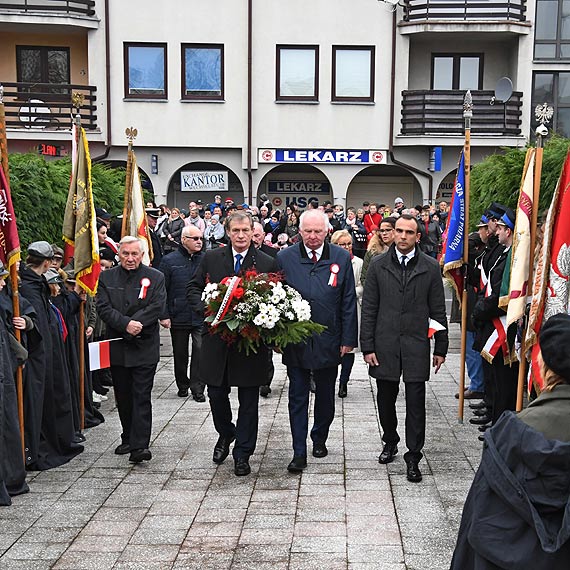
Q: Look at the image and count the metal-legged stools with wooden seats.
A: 0